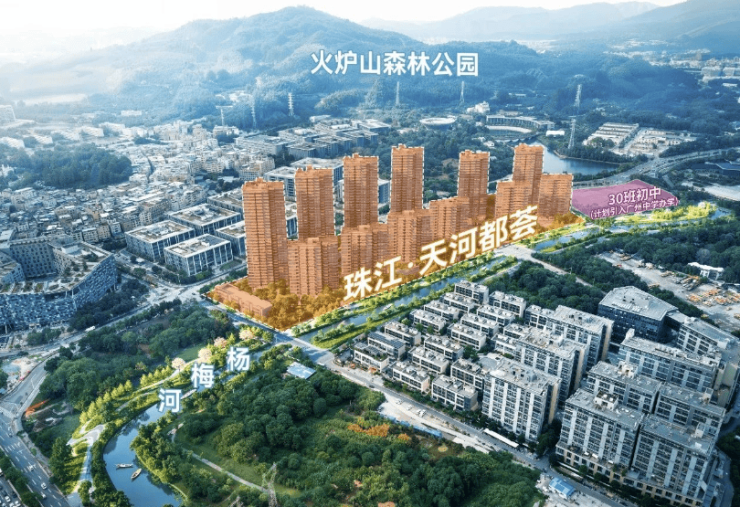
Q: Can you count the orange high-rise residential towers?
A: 12